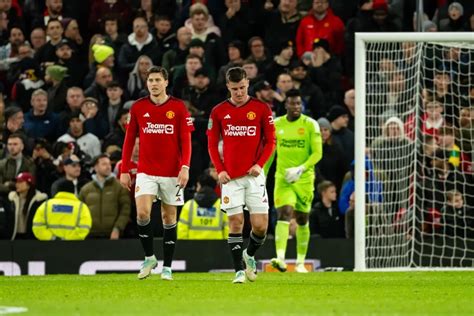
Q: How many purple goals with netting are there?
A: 0